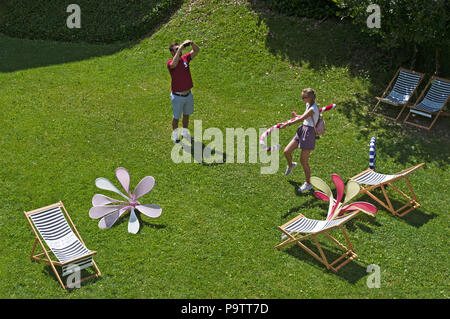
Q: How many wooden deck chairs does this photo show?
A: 5